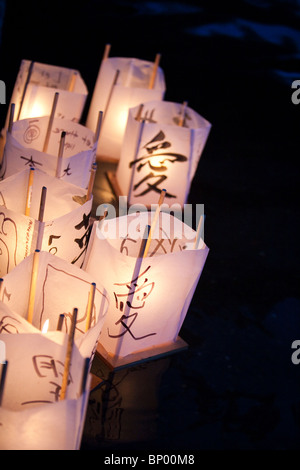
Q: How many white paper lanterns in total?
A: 8